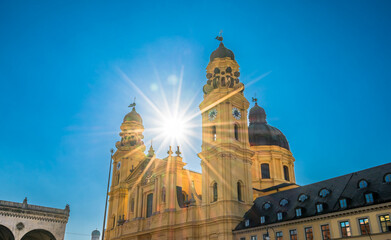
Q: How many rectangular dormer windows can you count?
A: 7